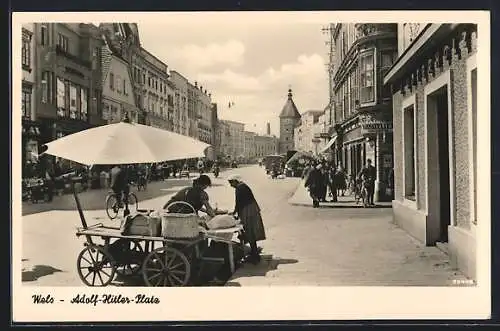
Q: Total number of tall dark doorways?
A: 1